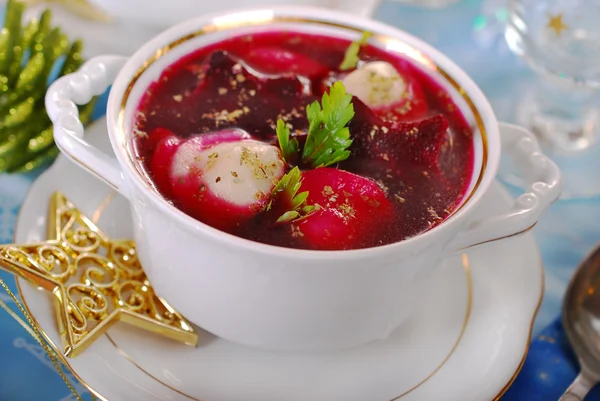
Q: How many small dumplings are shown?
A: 4